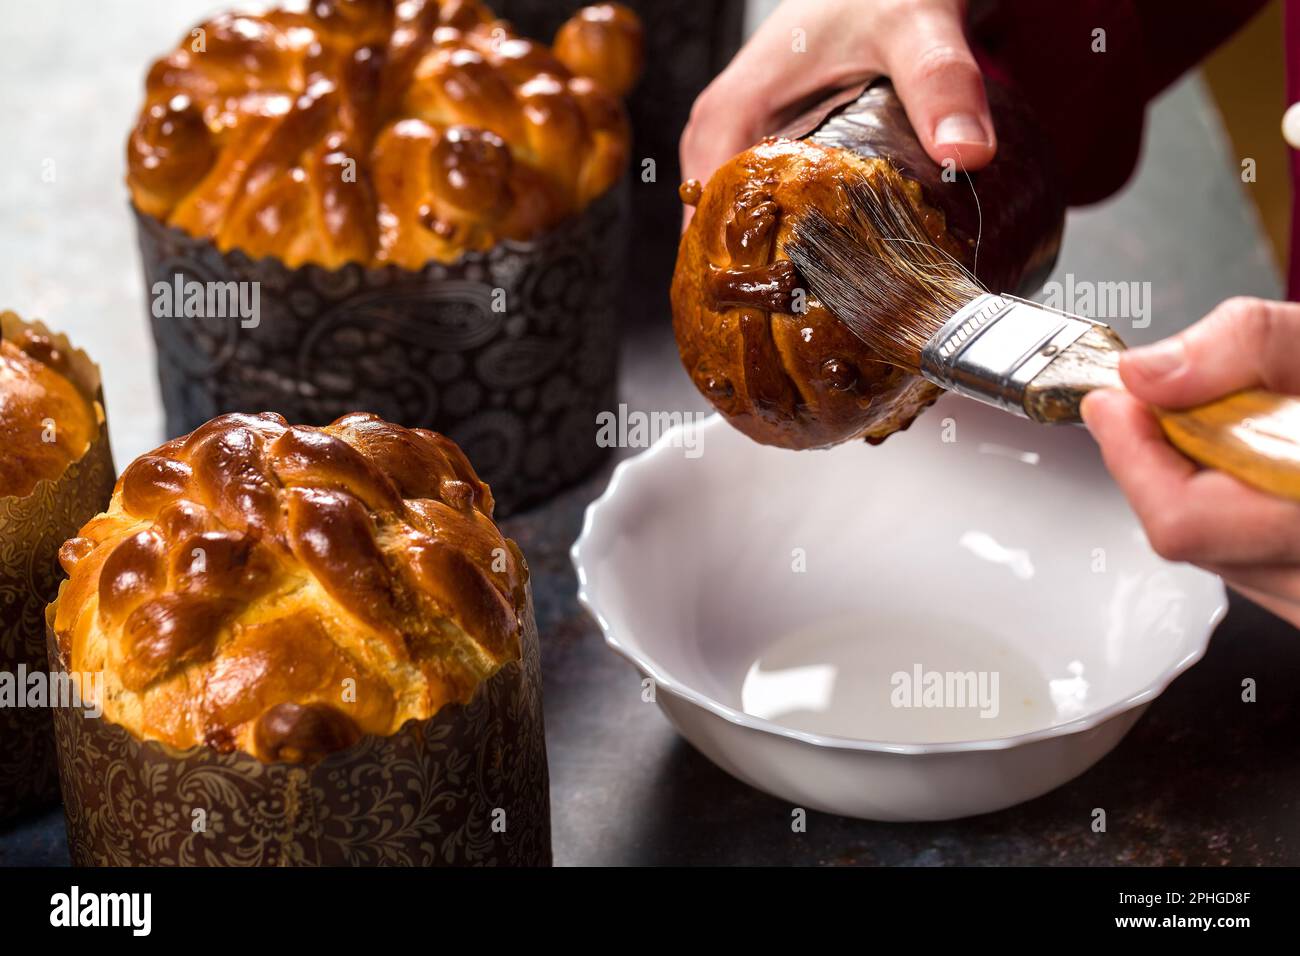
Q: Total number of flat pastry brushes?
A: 1